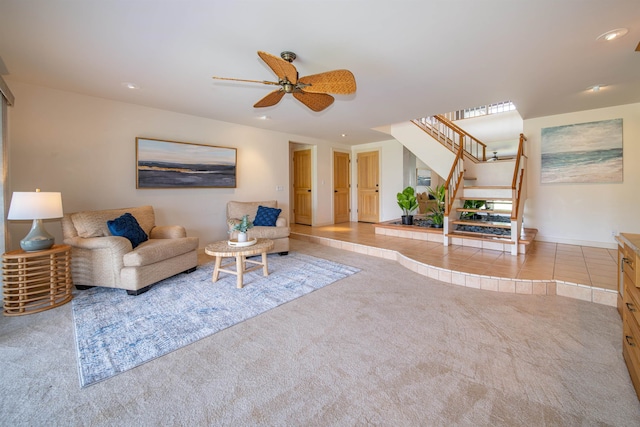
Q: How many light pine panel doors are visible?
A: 3